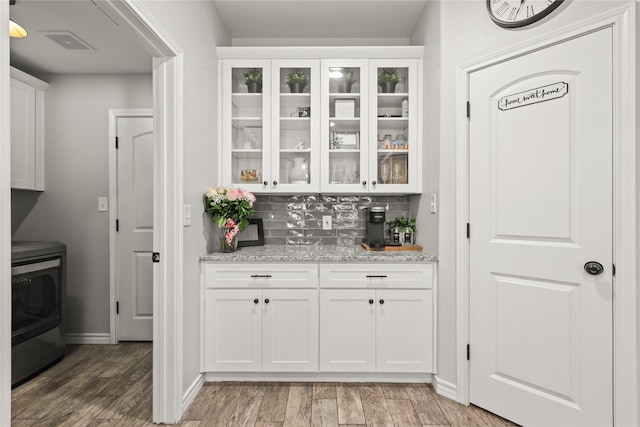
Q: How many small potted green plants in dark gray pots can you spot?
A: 4